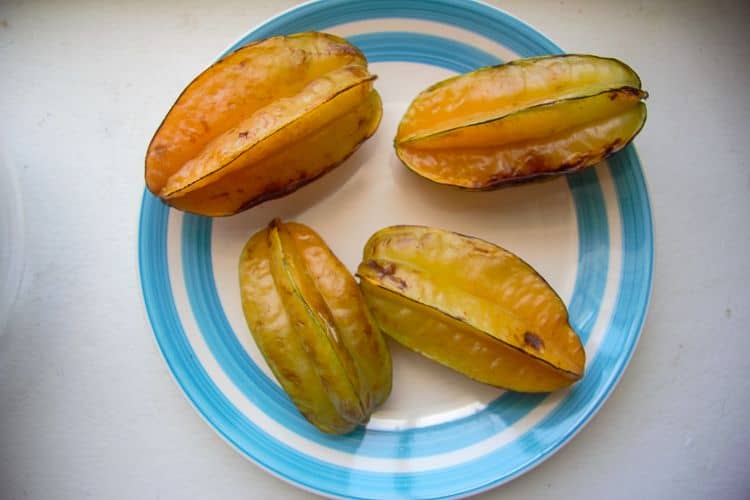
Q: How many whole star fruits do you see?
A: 4